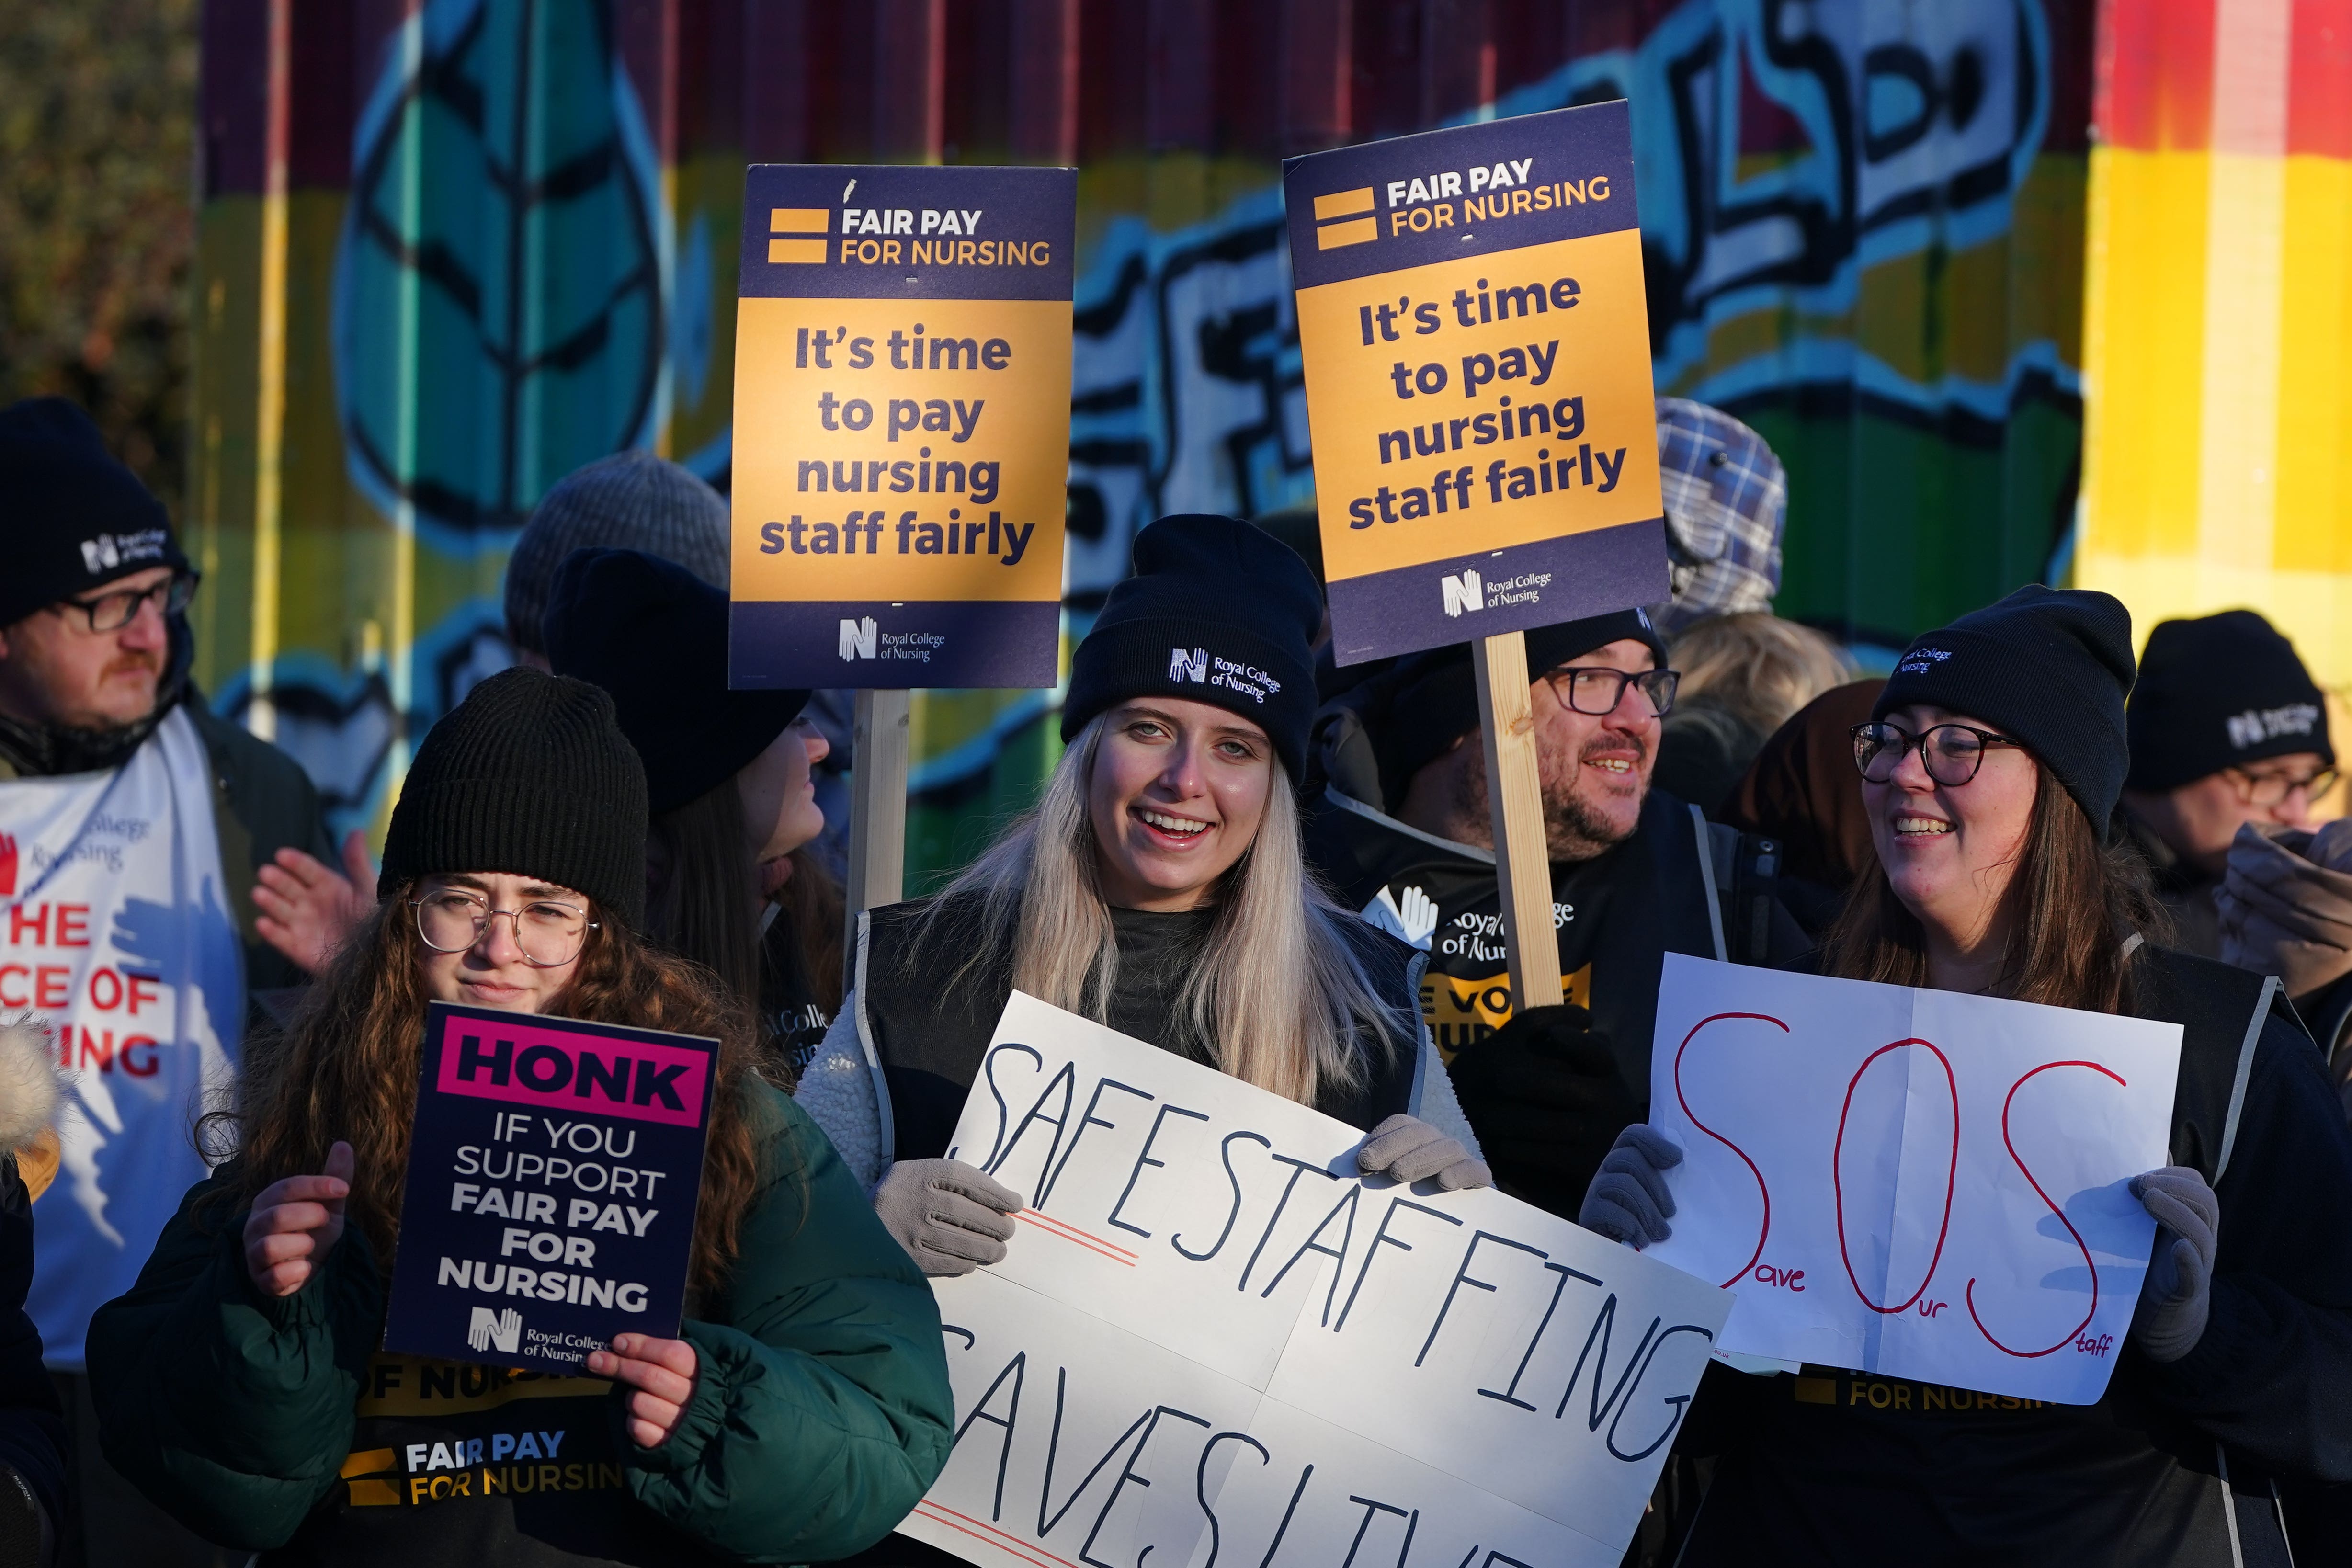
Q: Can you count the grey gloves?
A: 4